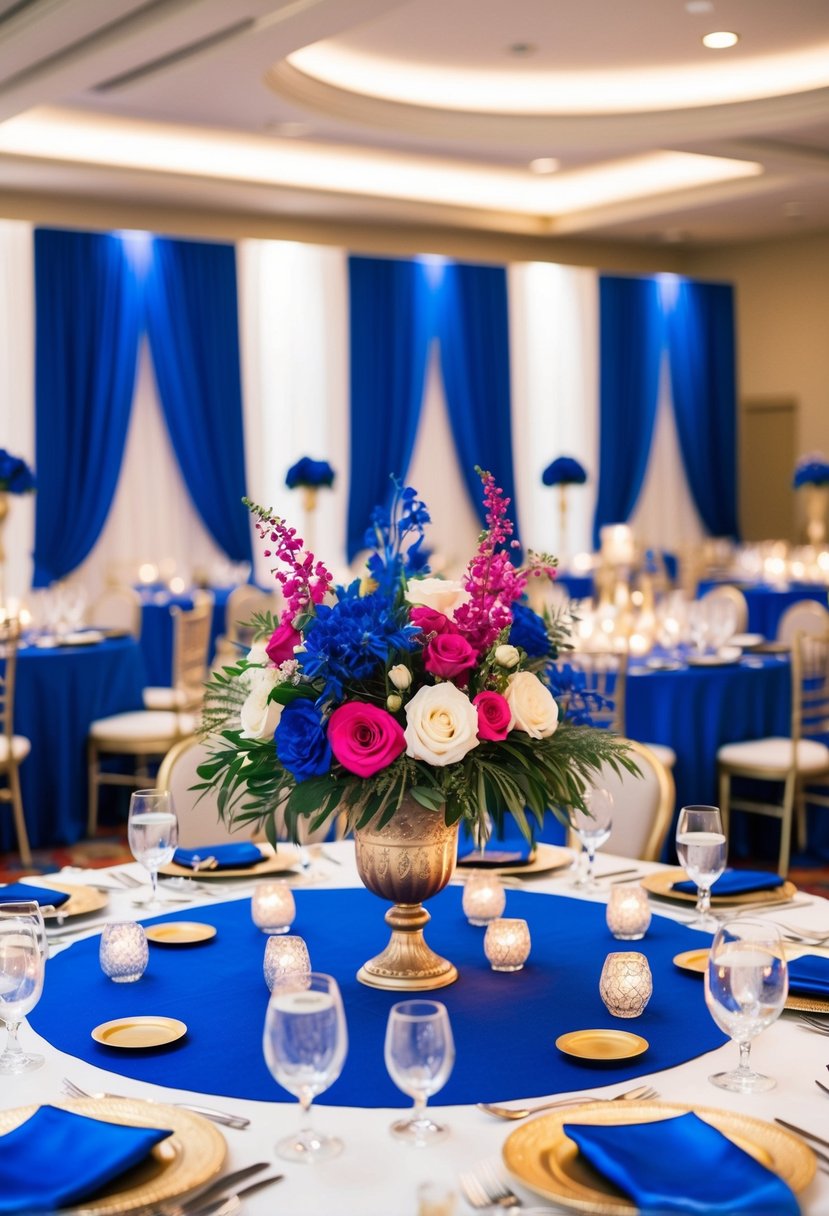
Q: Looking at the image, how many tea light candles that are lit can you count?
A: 7